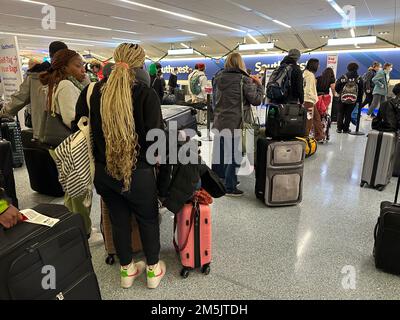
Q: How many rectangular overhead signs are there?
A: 3